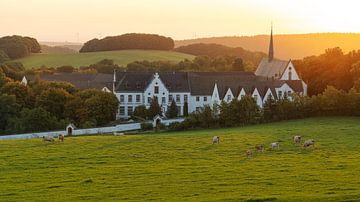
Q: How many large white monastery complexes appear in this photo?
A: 1